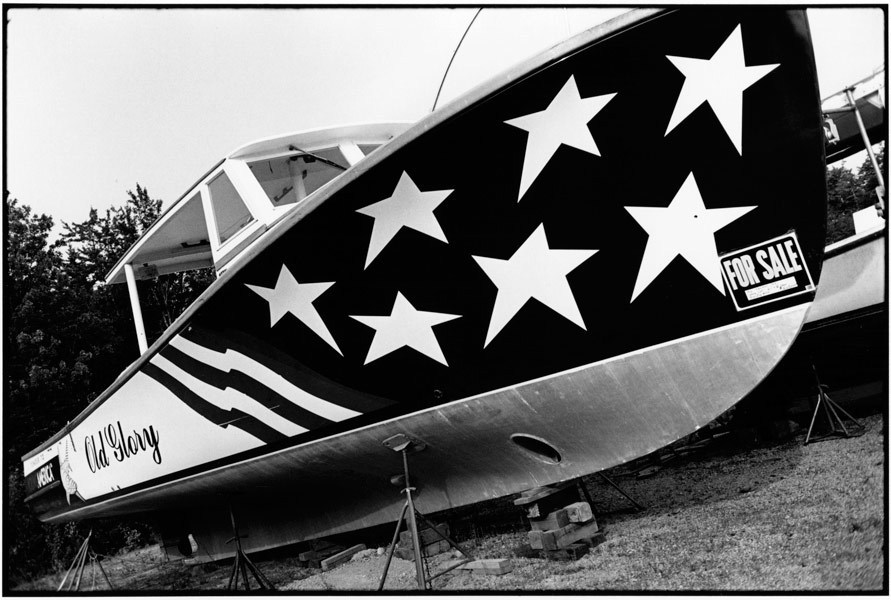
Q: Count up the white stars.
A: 7